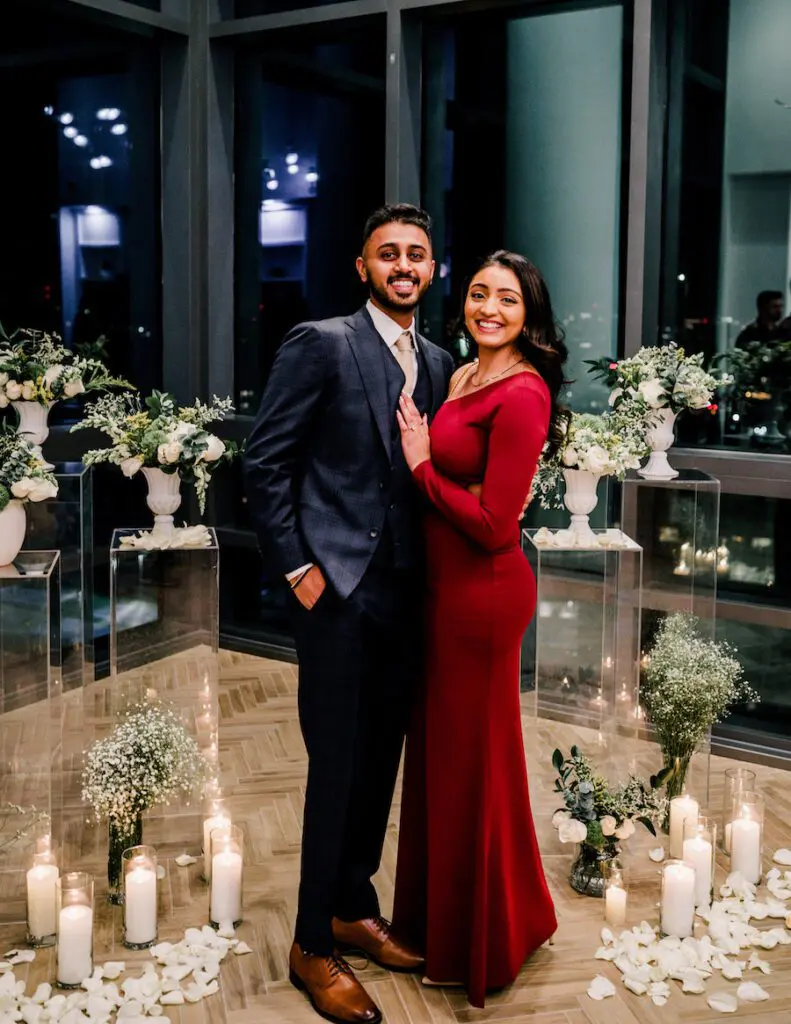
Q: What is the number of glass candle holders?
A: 11